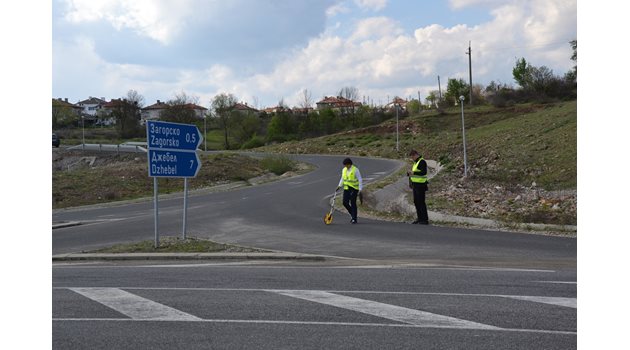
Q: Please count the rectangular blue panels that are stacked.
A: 2